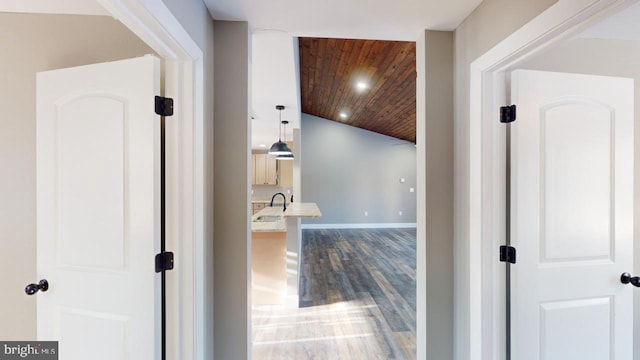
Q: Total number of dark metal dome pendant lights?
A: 2